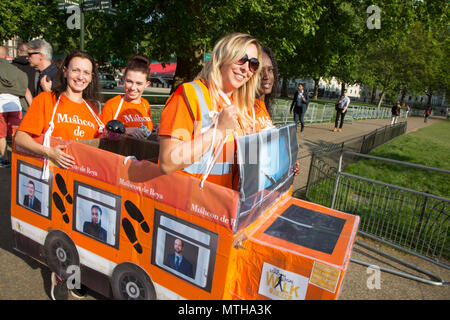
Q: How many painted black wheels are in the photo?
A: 2